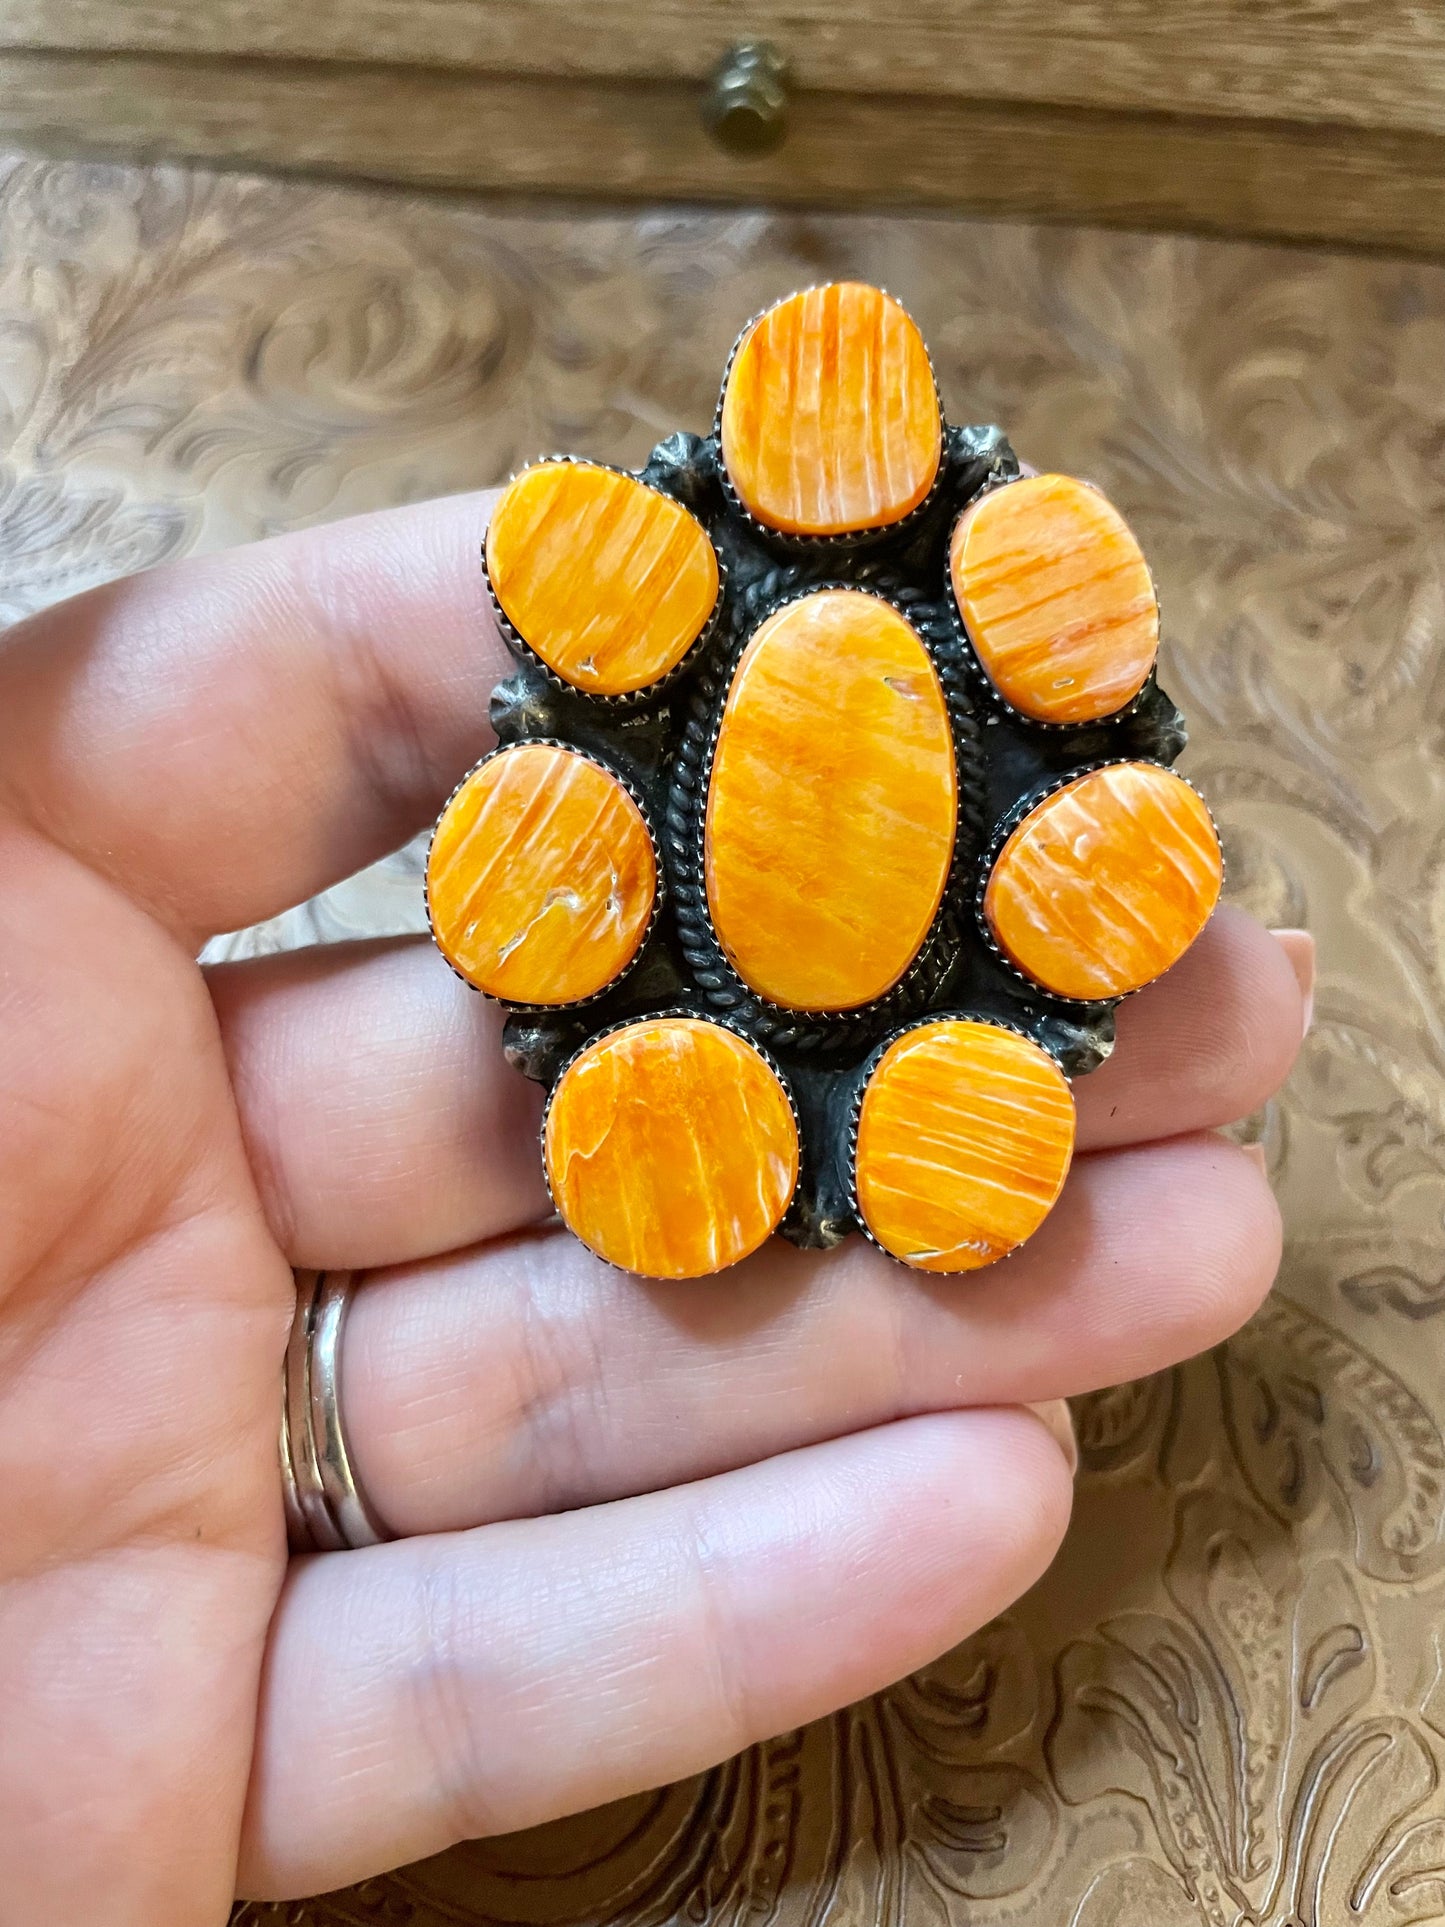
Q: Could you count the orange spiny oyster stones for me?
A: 8